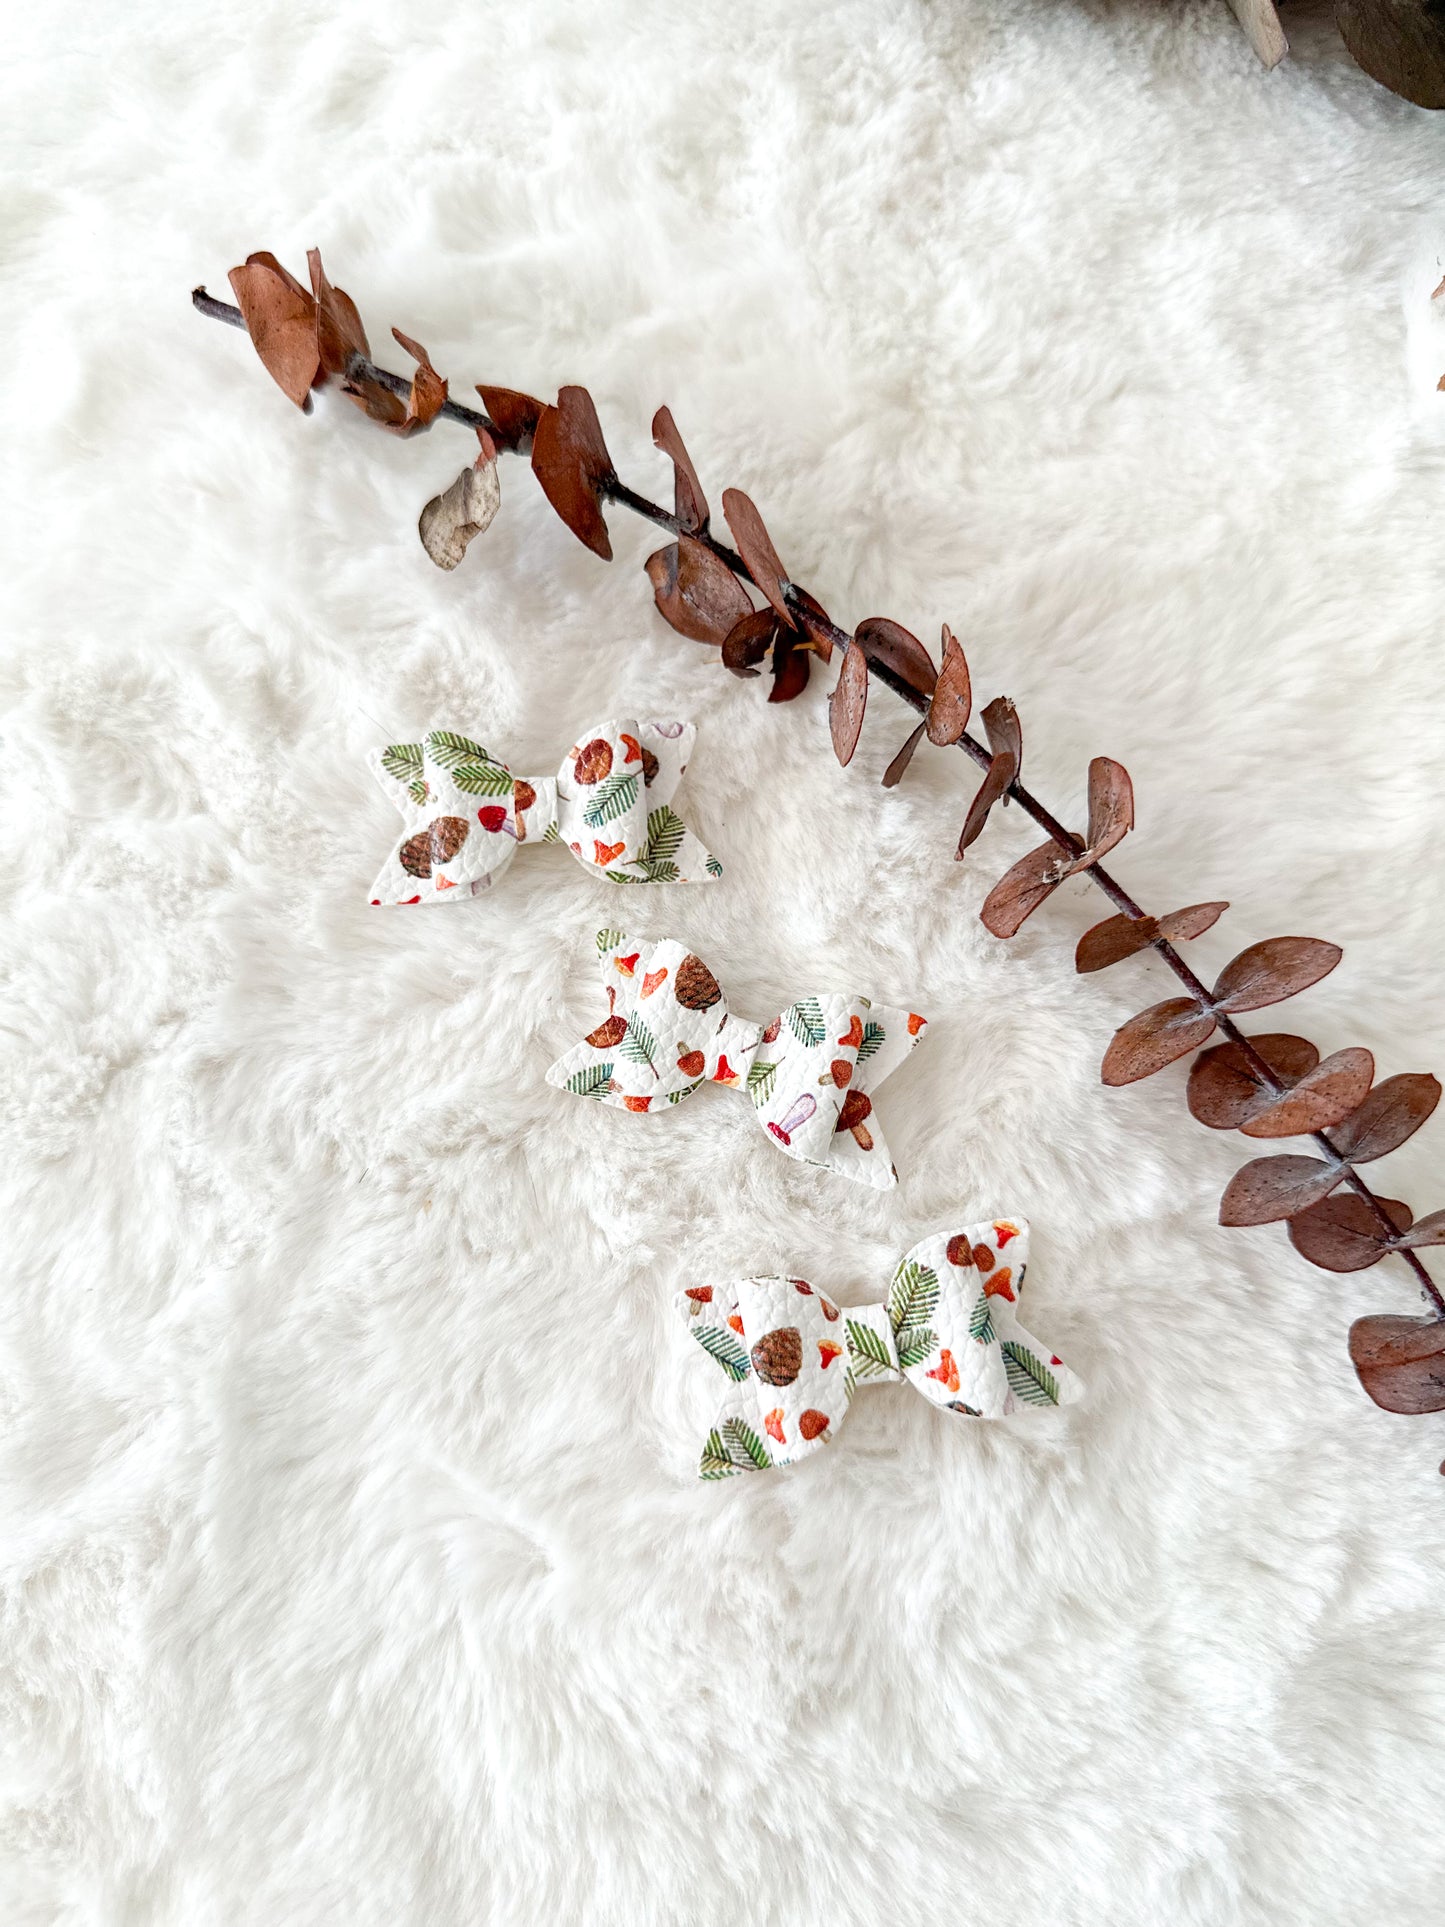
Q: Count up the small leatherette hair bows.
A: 3